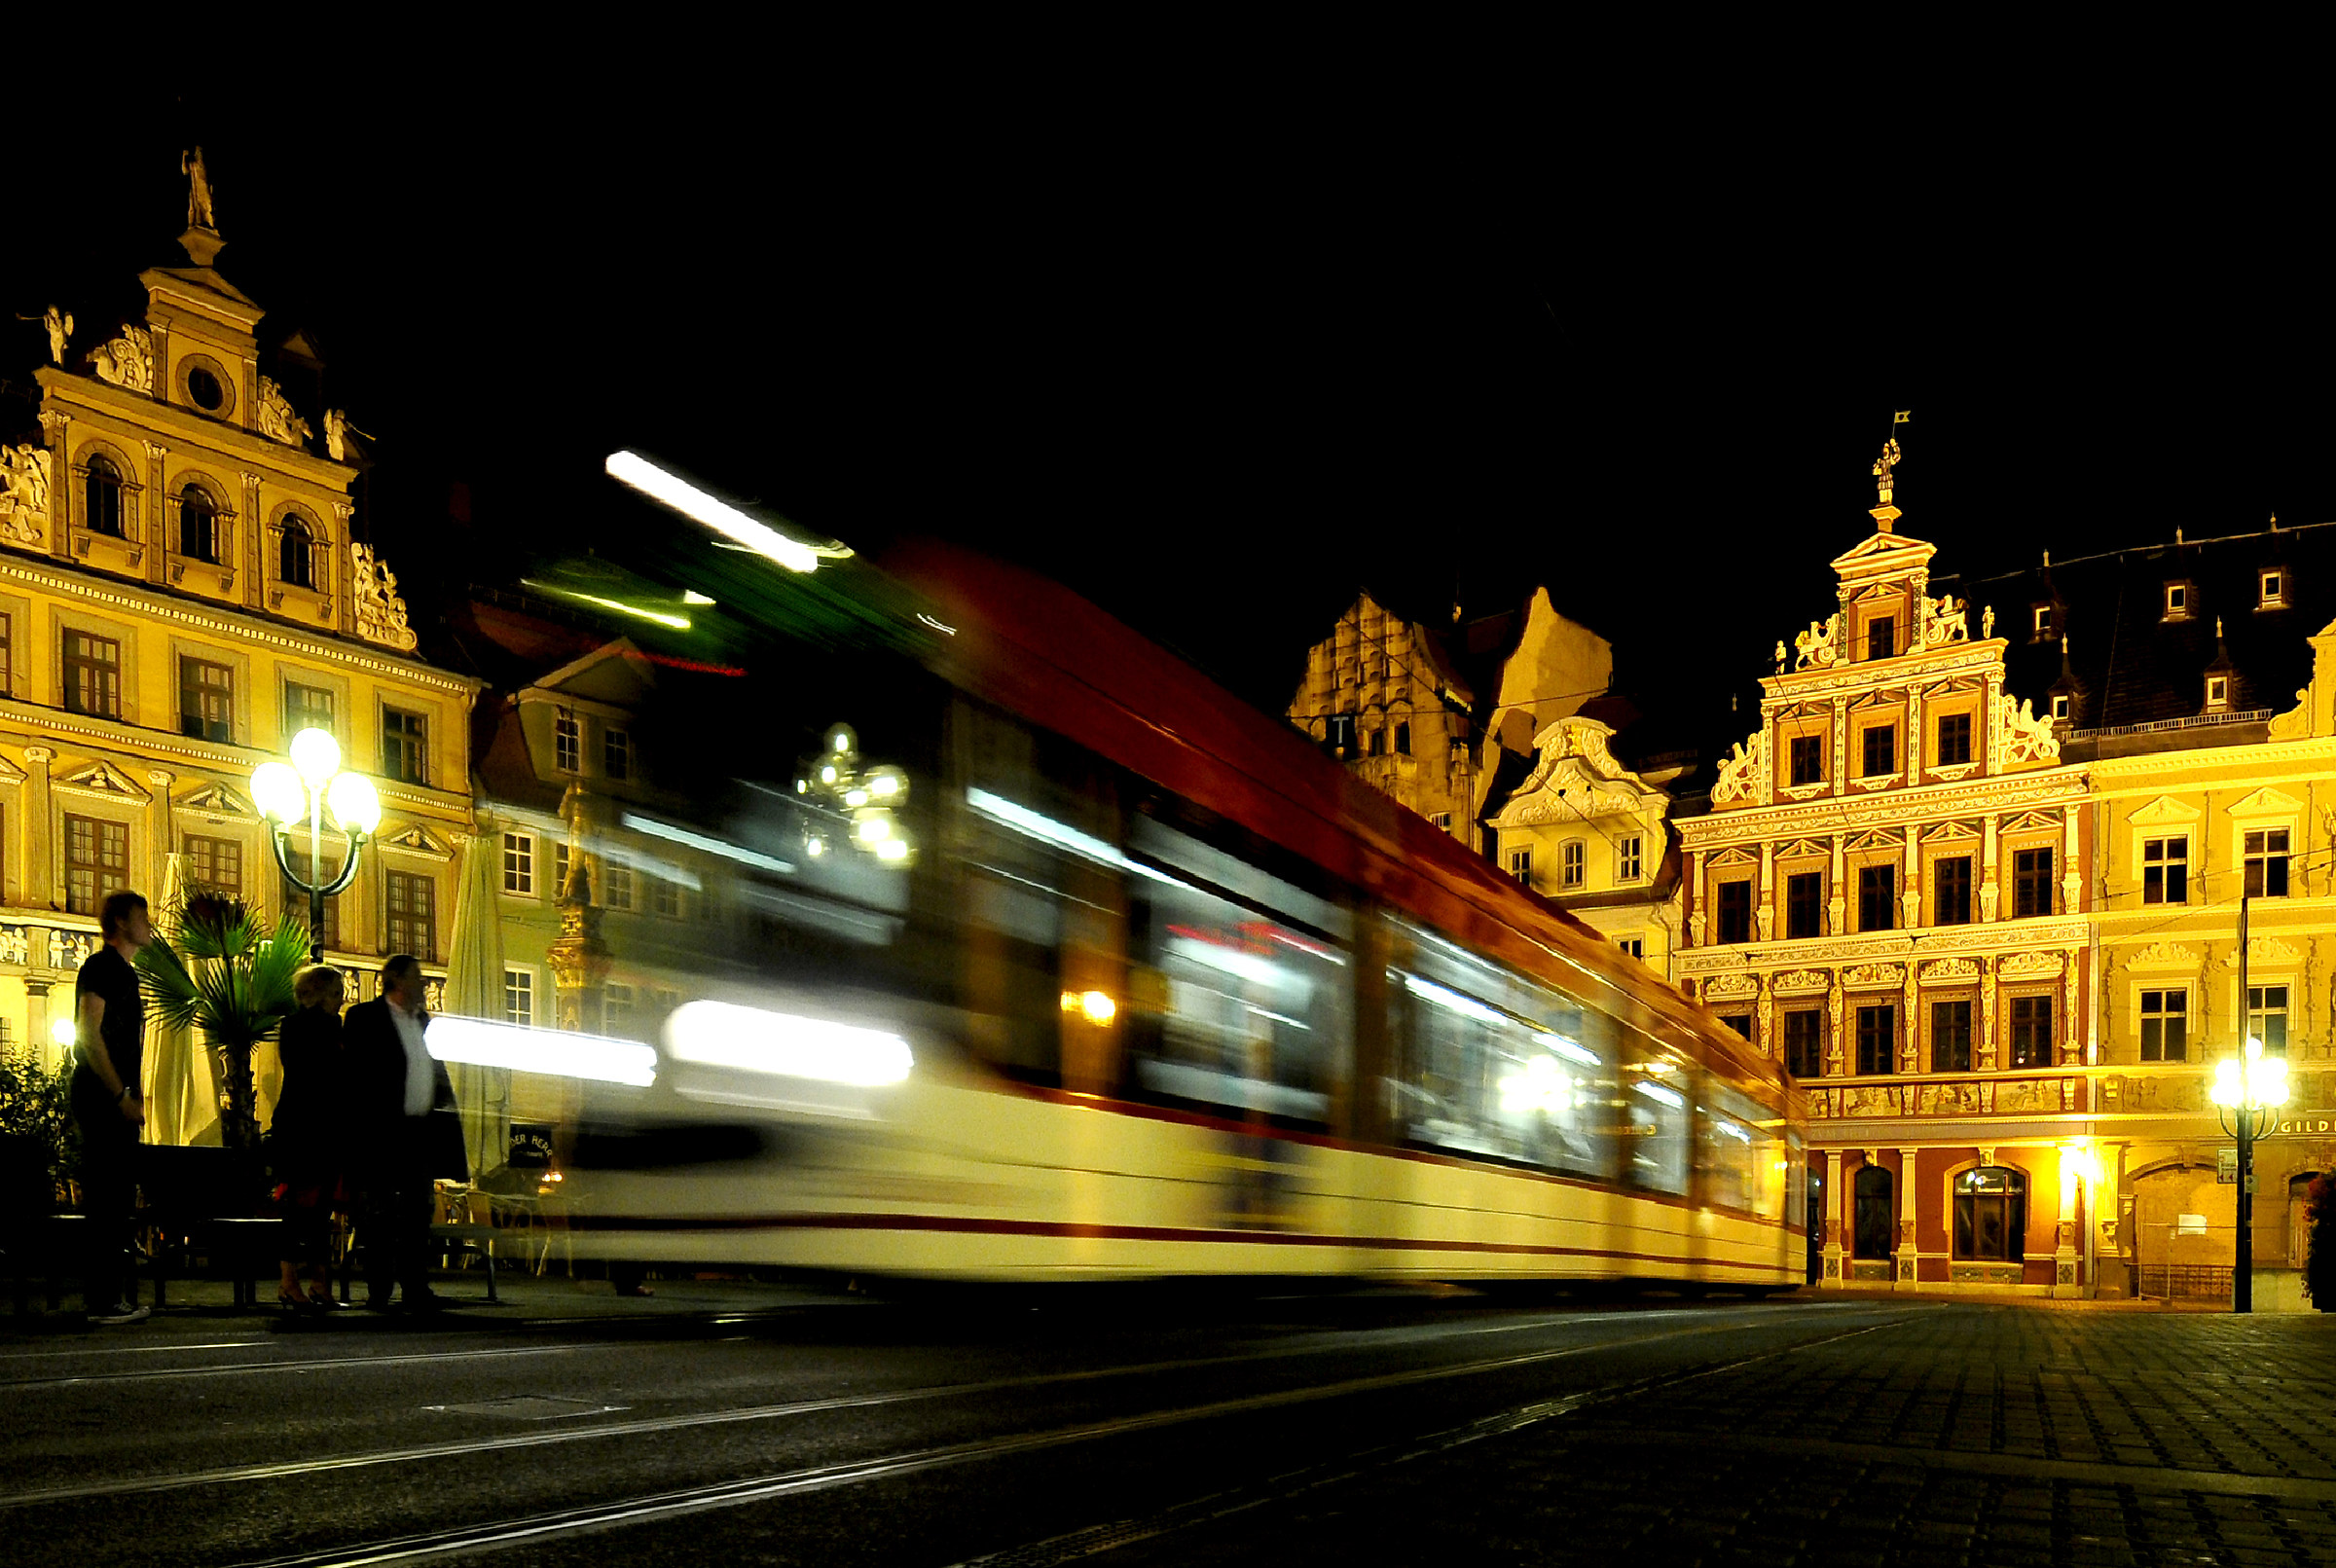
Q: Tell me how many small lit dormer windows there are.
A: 5